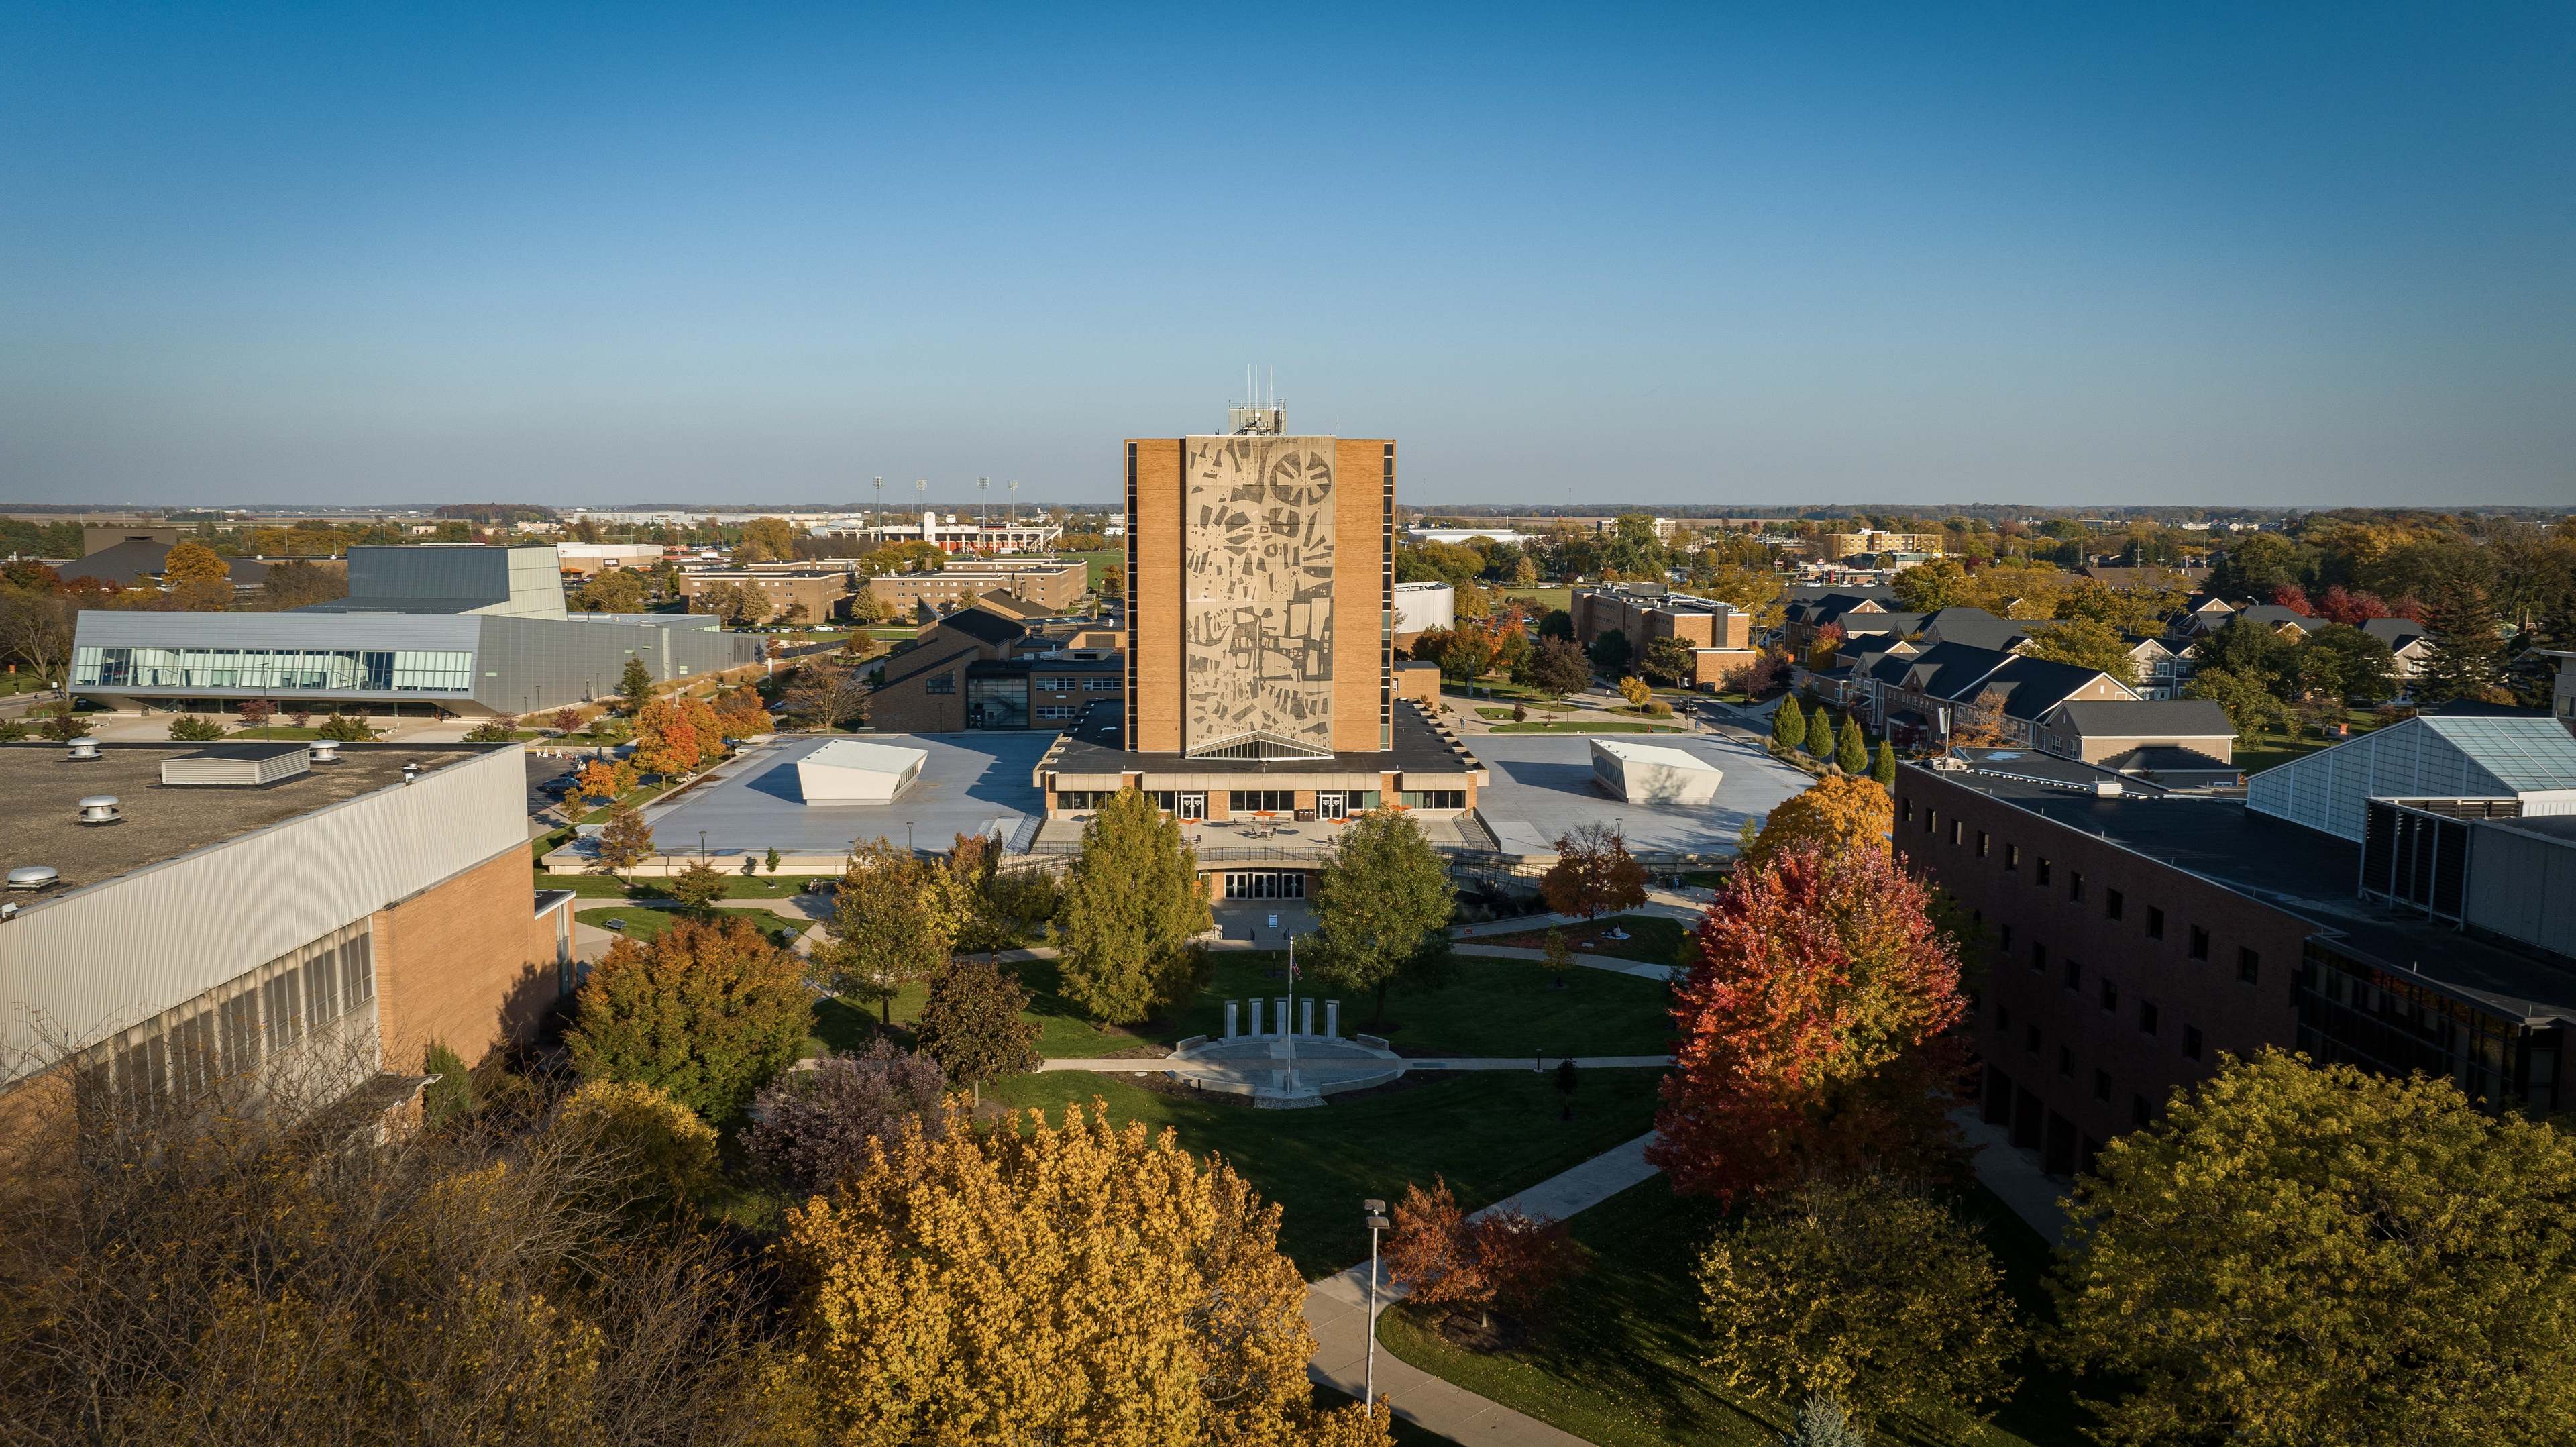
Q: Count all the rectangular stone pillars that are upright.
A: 5